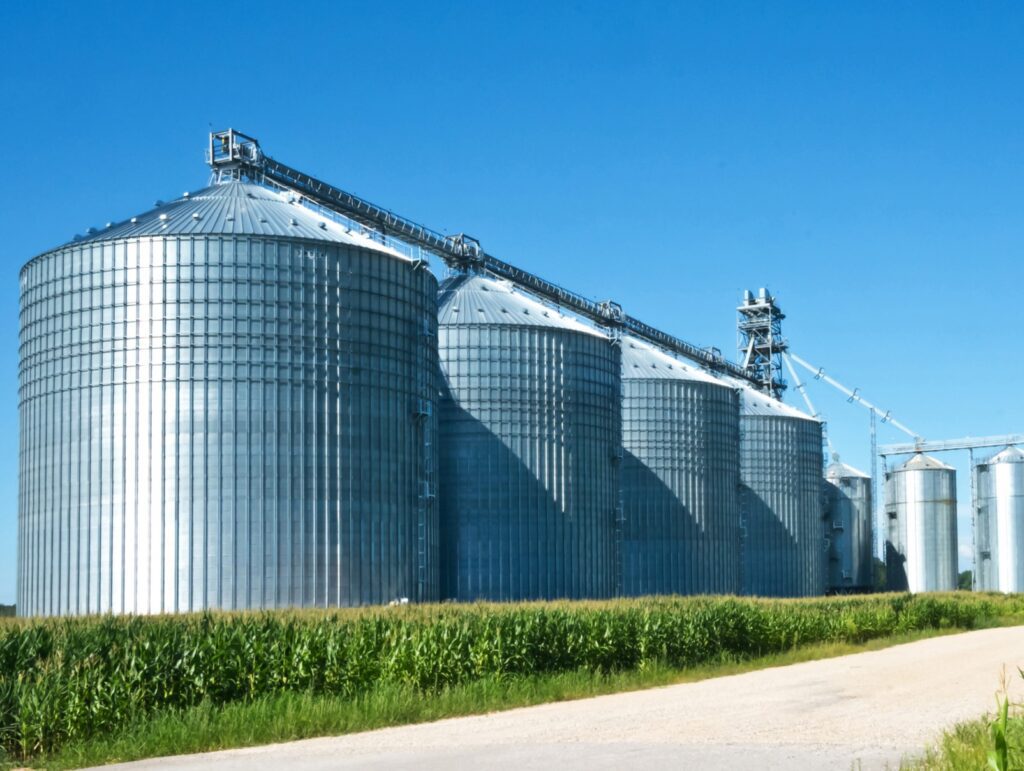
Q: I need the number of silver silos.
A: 7